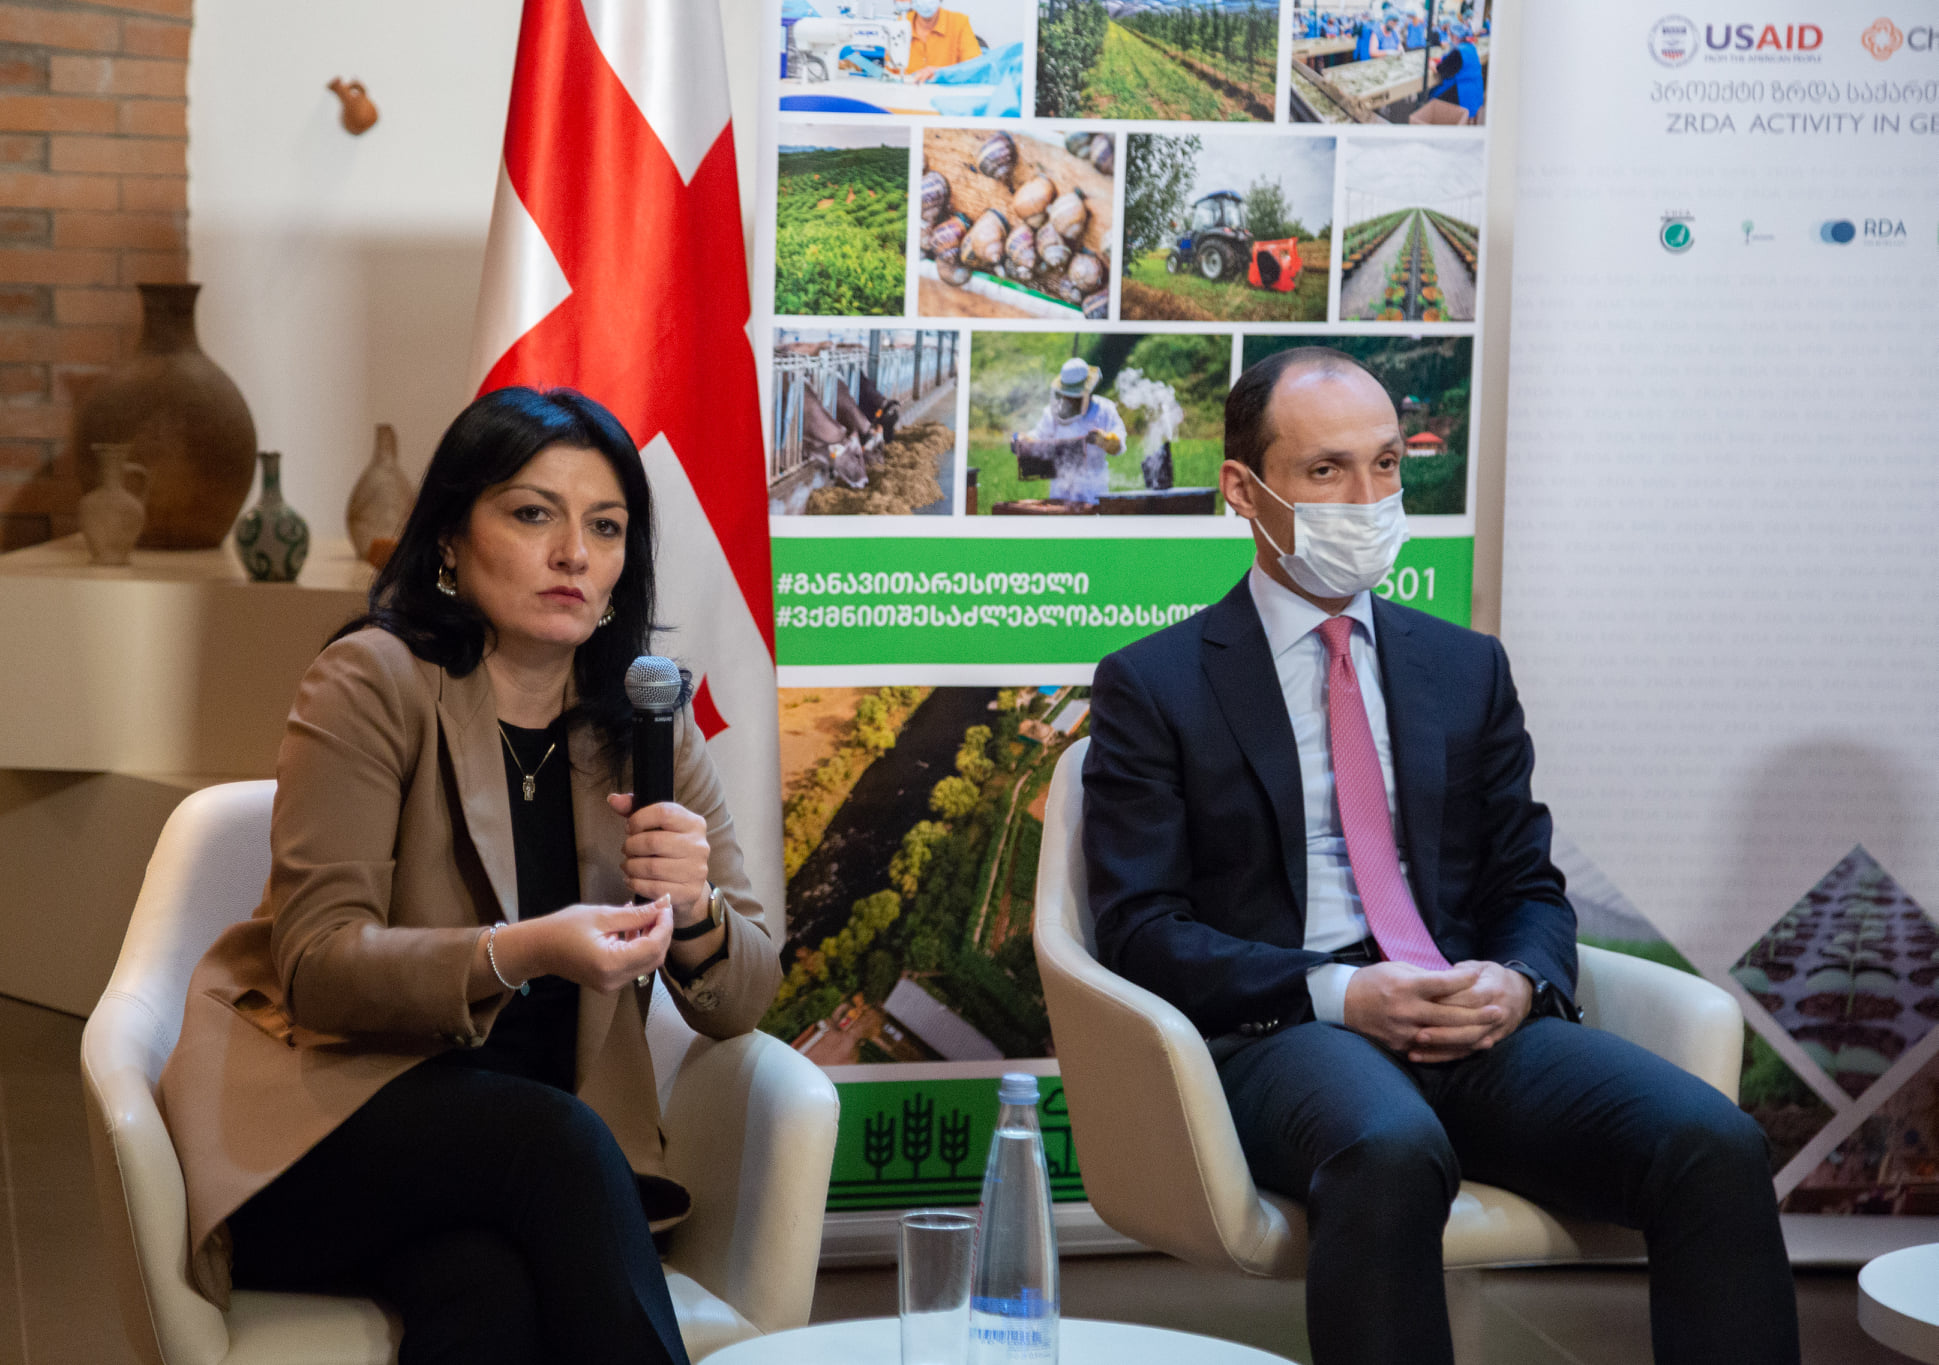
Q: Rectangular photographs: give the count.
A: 11